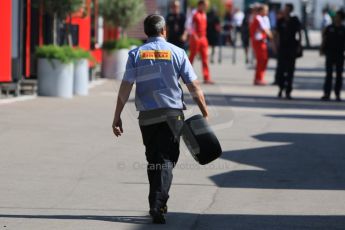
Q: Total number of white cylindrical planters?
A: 3